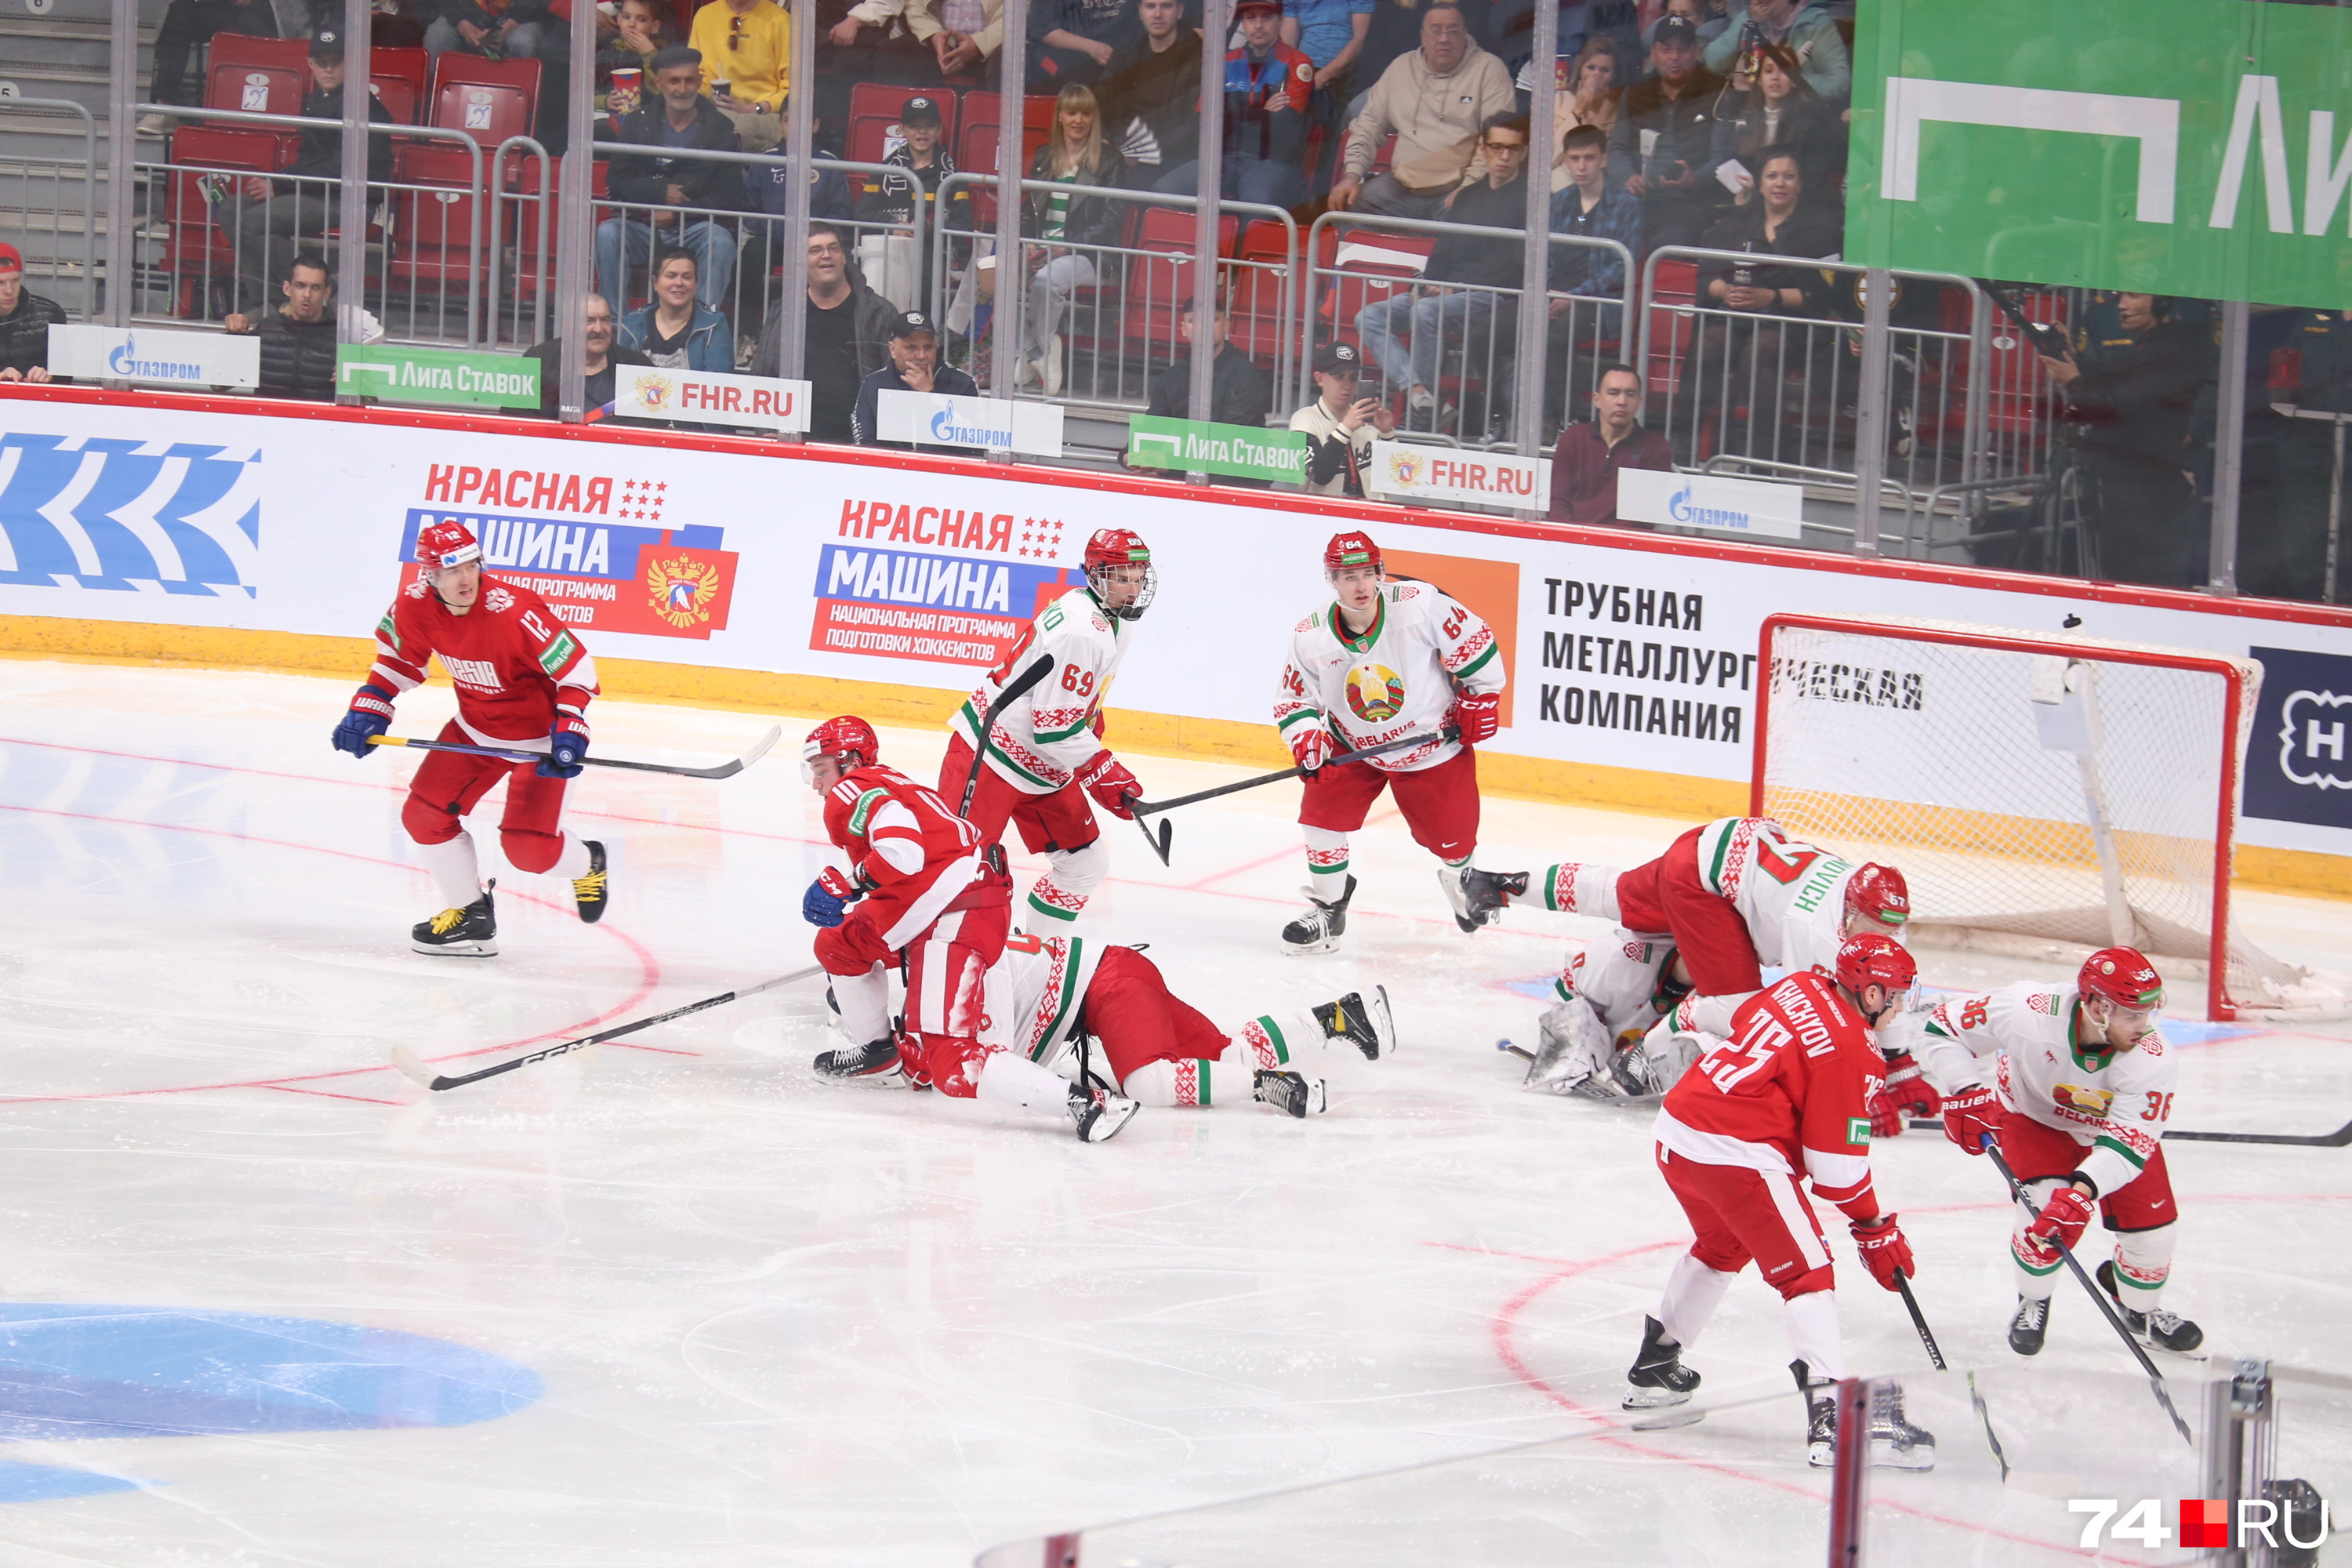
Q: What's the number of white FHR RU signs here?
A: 2